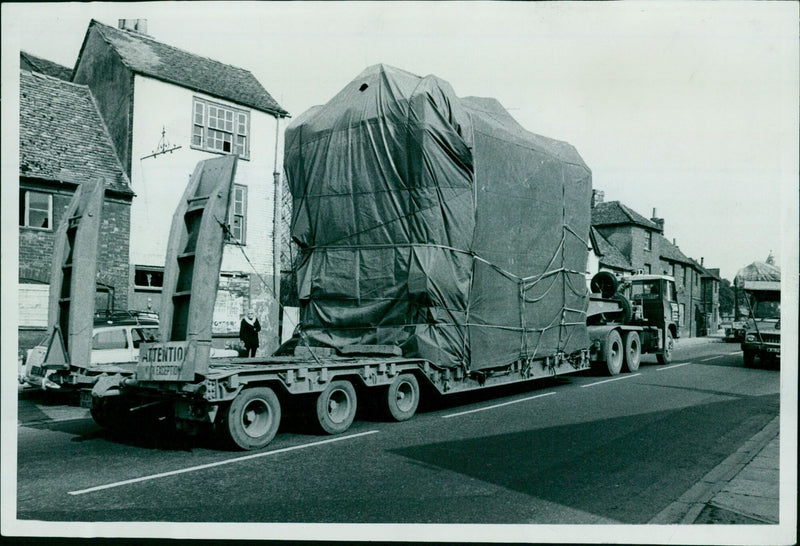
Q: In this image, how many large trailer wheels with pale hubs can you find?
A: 3